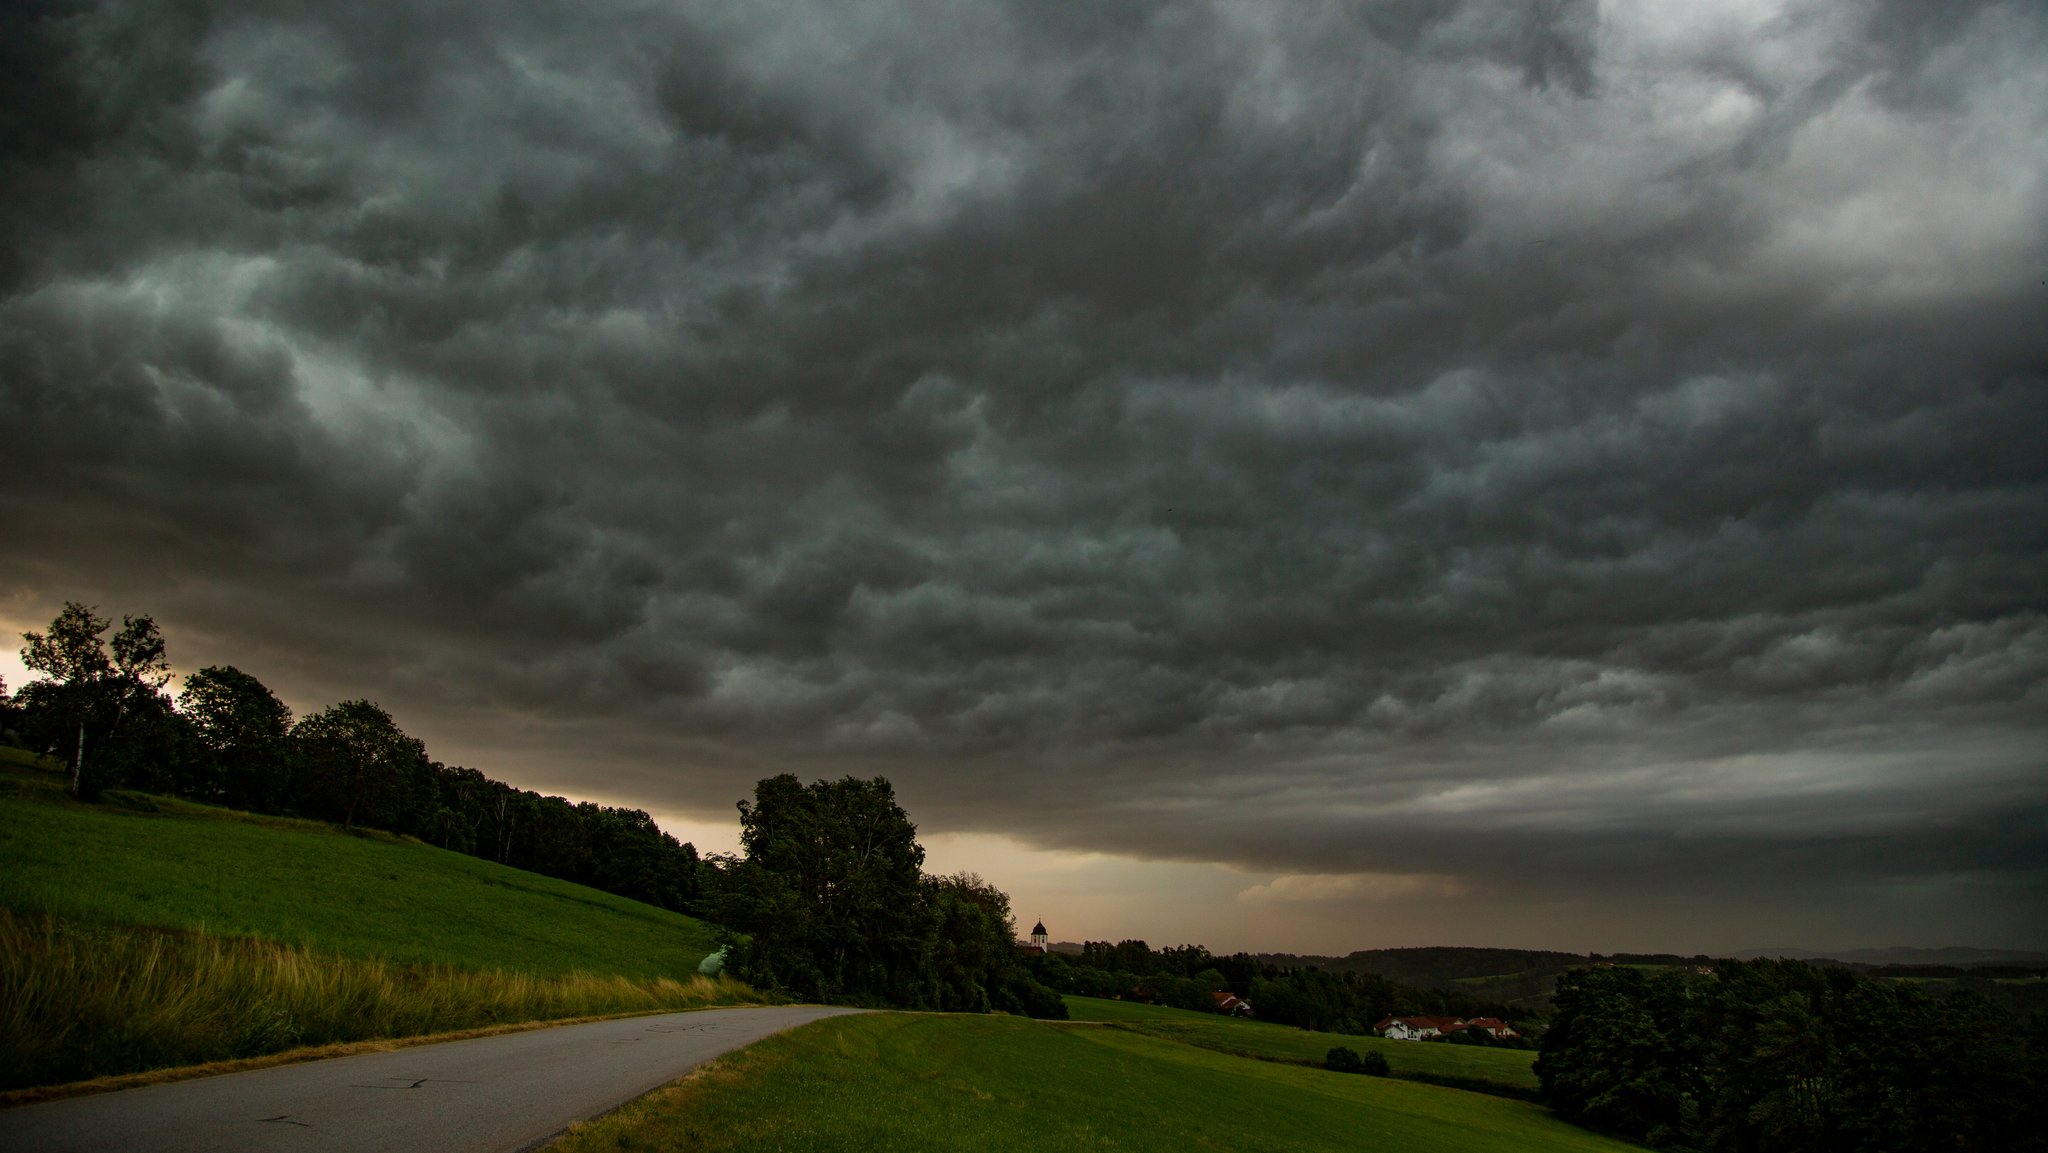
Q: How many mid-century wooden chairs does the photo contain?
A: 0